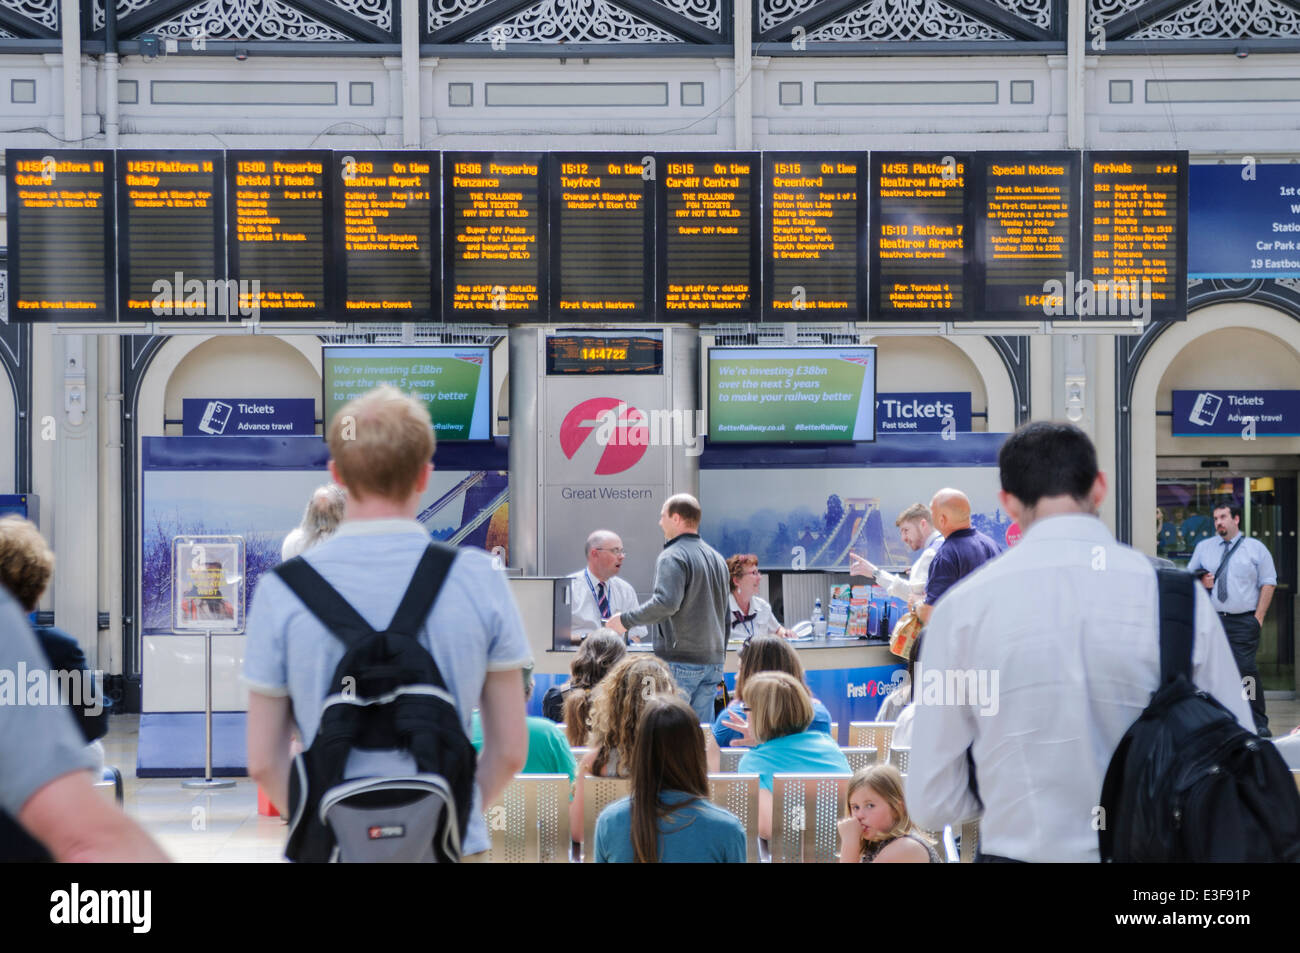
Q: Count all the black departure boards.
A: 11